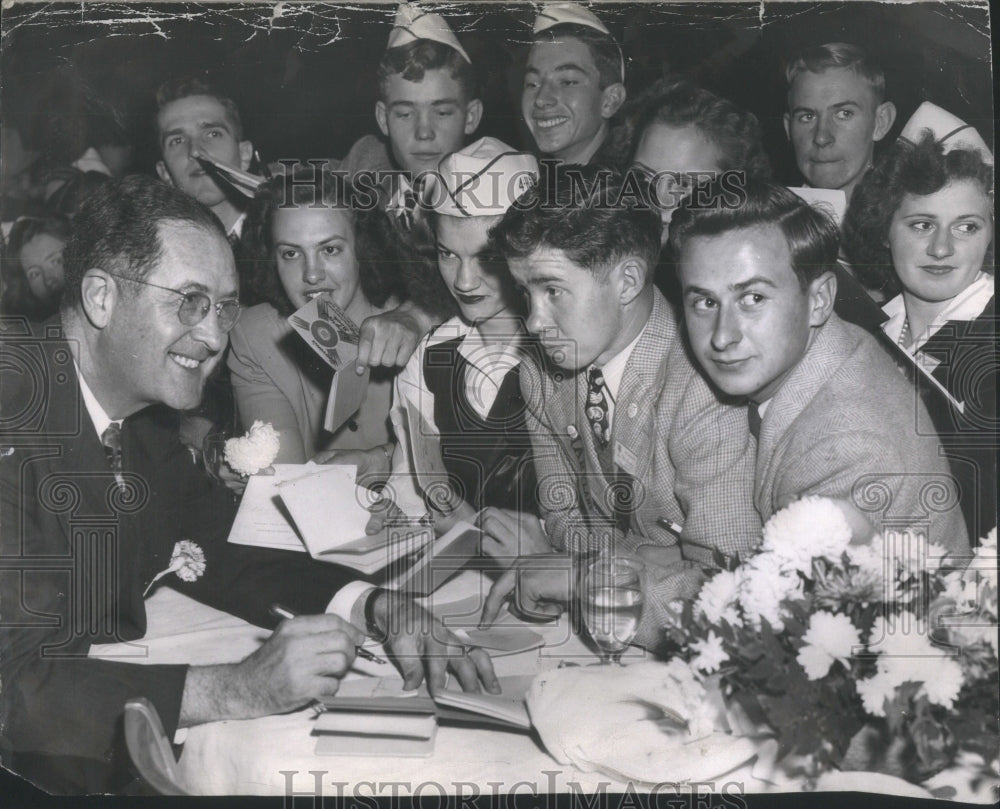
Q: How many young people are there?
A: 11